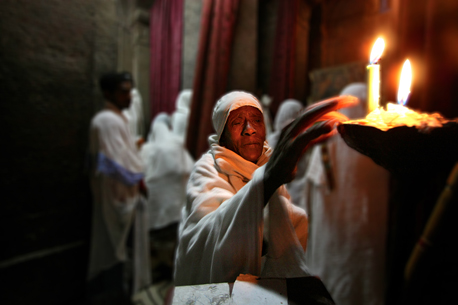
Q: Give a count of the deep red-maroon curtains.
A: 3